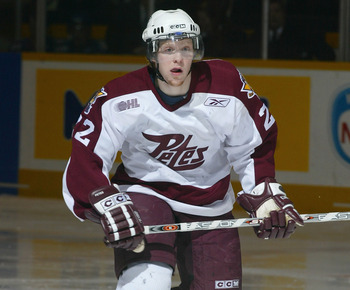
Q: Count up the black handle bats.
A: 0